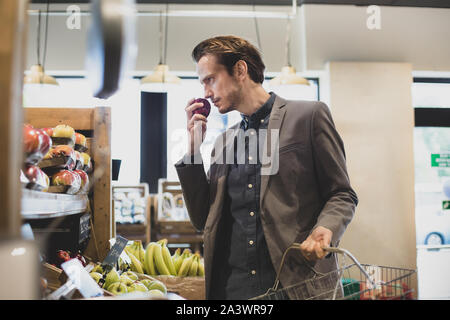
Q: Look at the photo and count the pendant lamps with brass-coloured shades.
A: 3